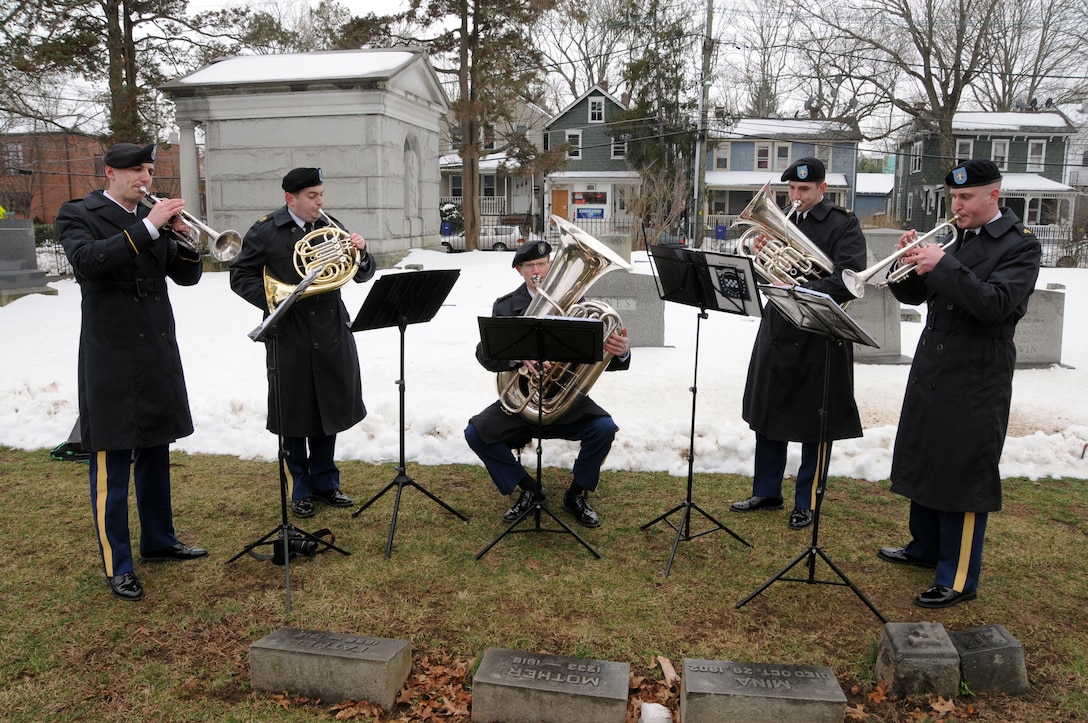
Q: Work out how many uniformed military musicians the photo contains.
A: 5